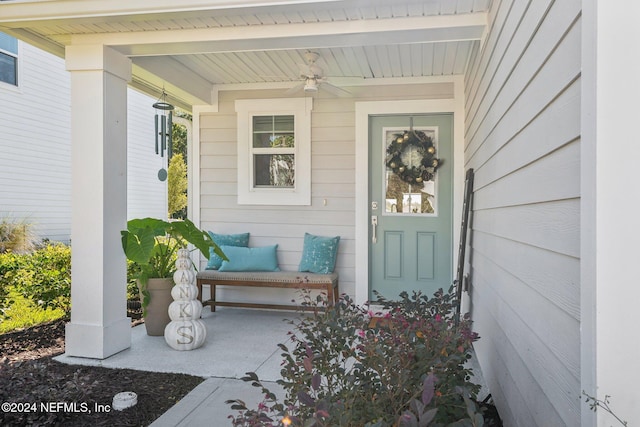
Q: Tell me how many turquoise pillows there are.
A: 3